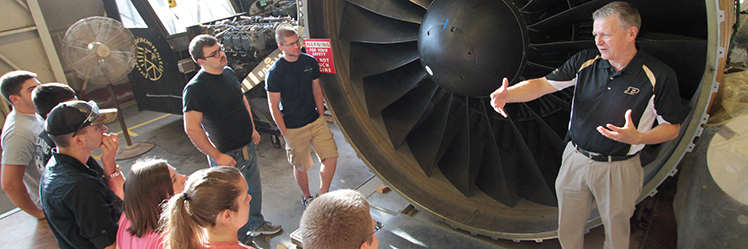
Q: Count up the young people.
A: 8